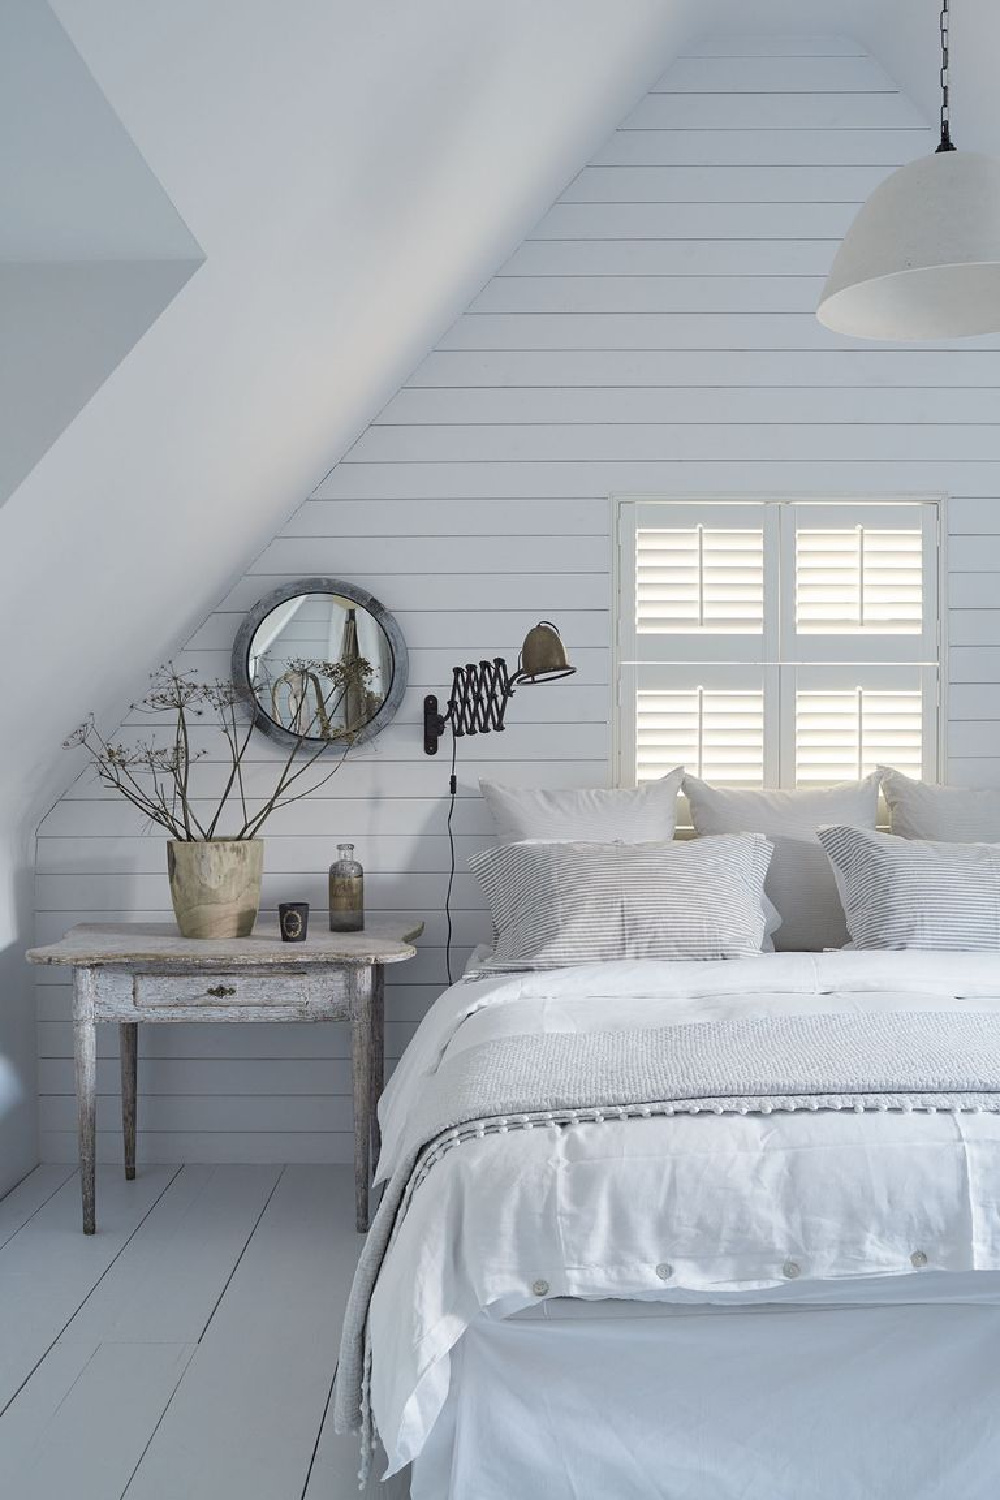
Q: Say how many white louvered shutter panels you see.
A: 4